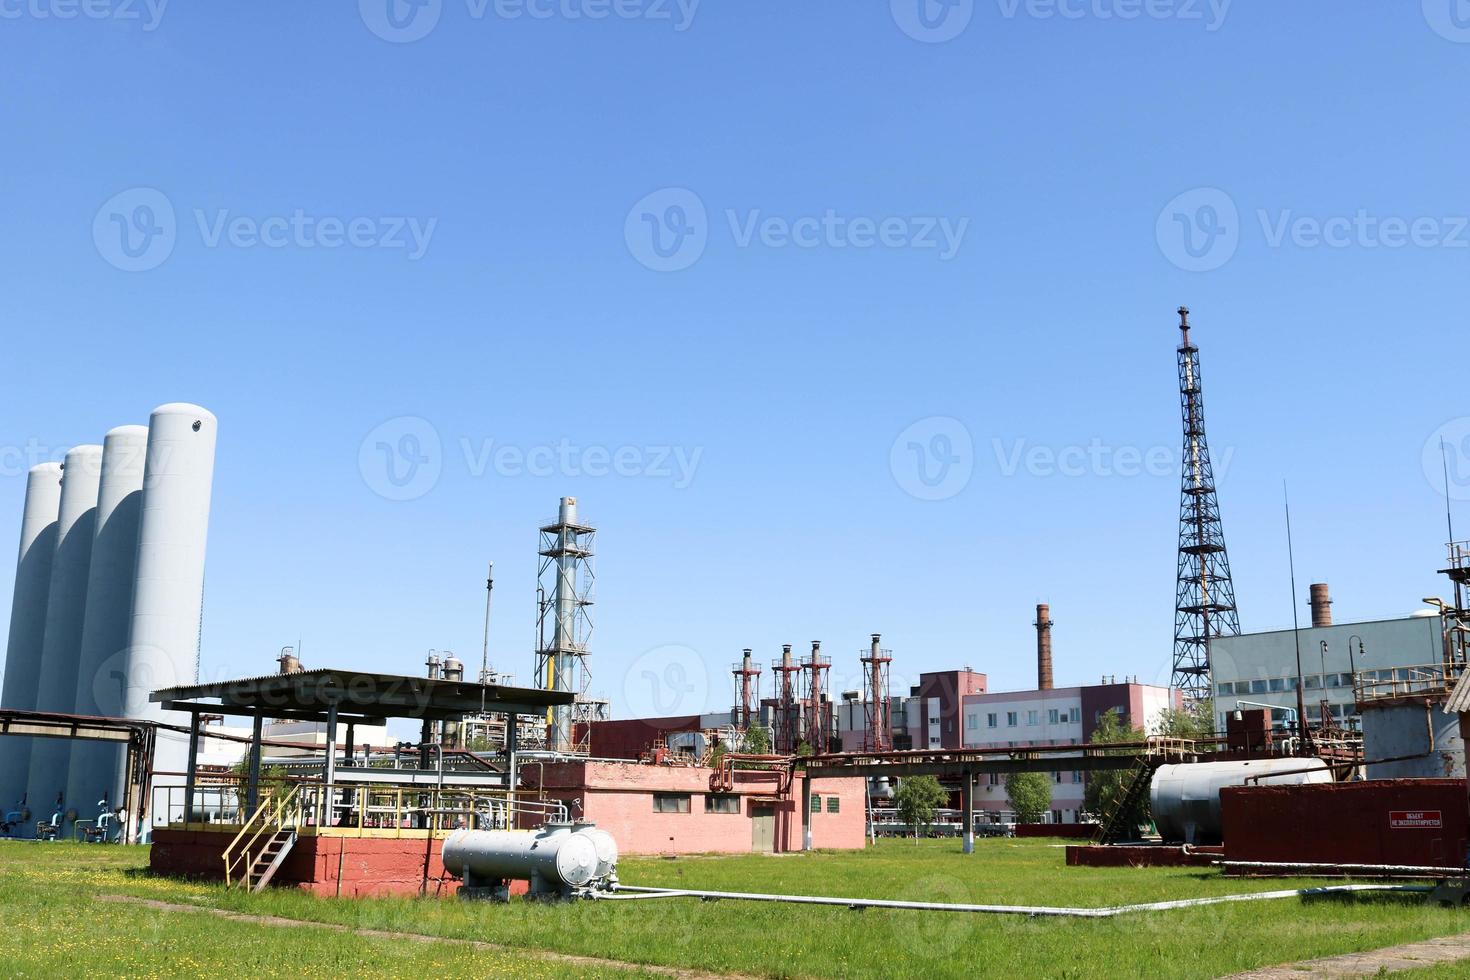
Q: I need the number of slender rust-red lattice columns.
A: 4